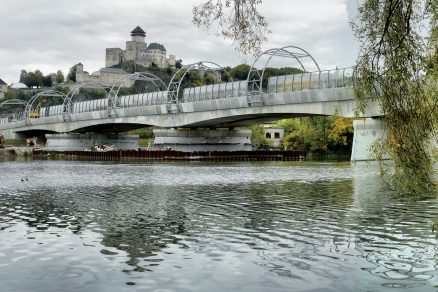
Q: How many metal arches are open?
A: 6